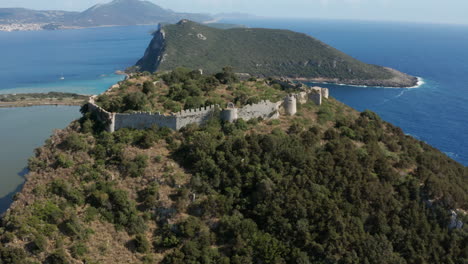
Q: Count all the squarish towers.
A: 1